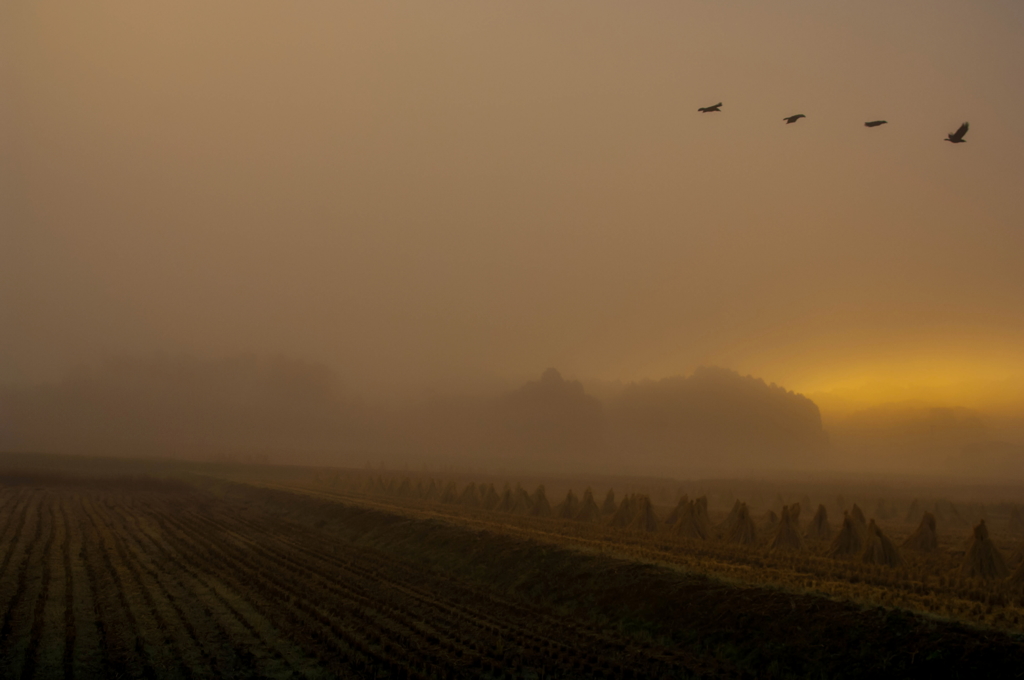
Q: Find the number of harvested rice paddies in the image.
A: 2